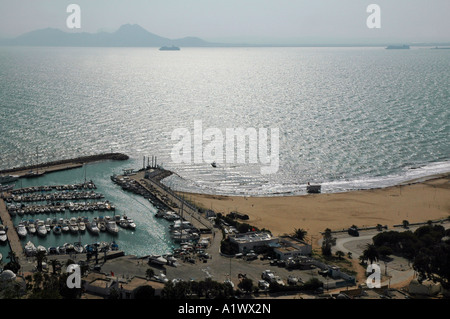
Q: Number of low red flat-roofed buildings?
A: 0